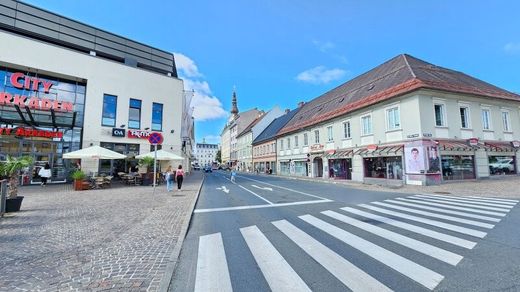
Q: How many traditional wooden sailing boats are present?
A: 0